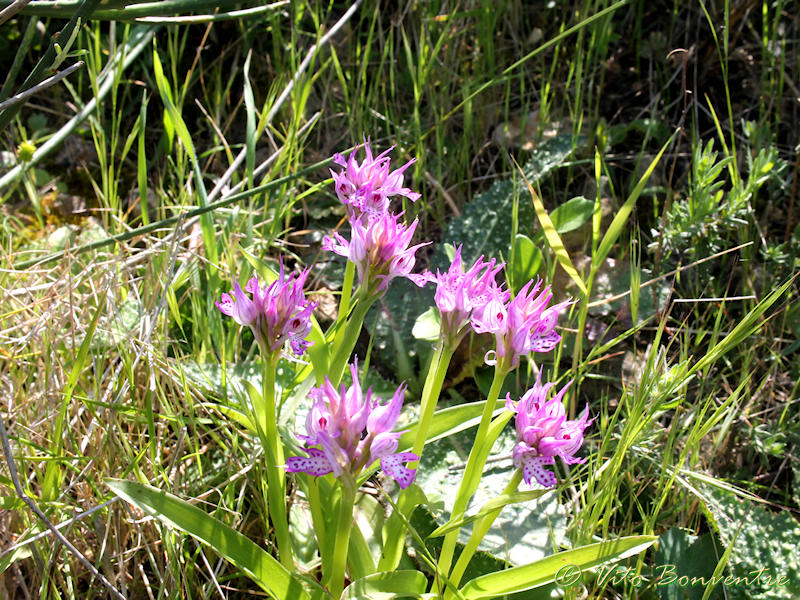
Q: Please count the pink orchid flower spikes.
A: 7